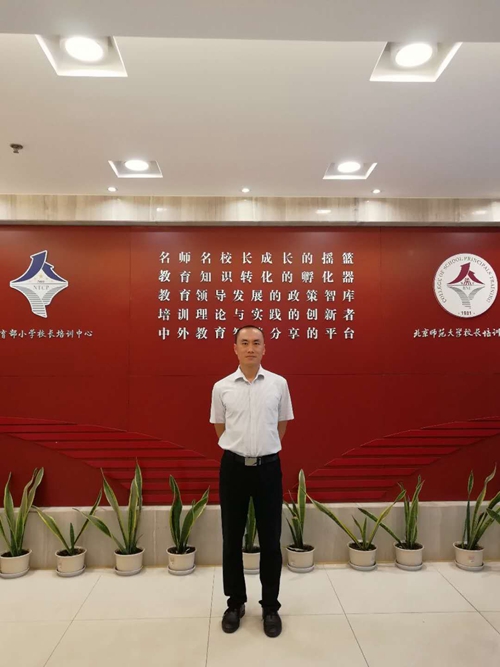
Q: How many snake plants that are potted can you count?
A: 9